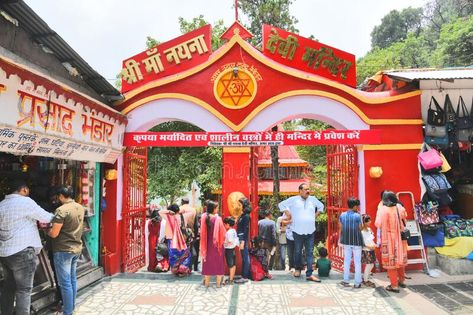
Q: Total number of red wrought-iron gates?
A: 2